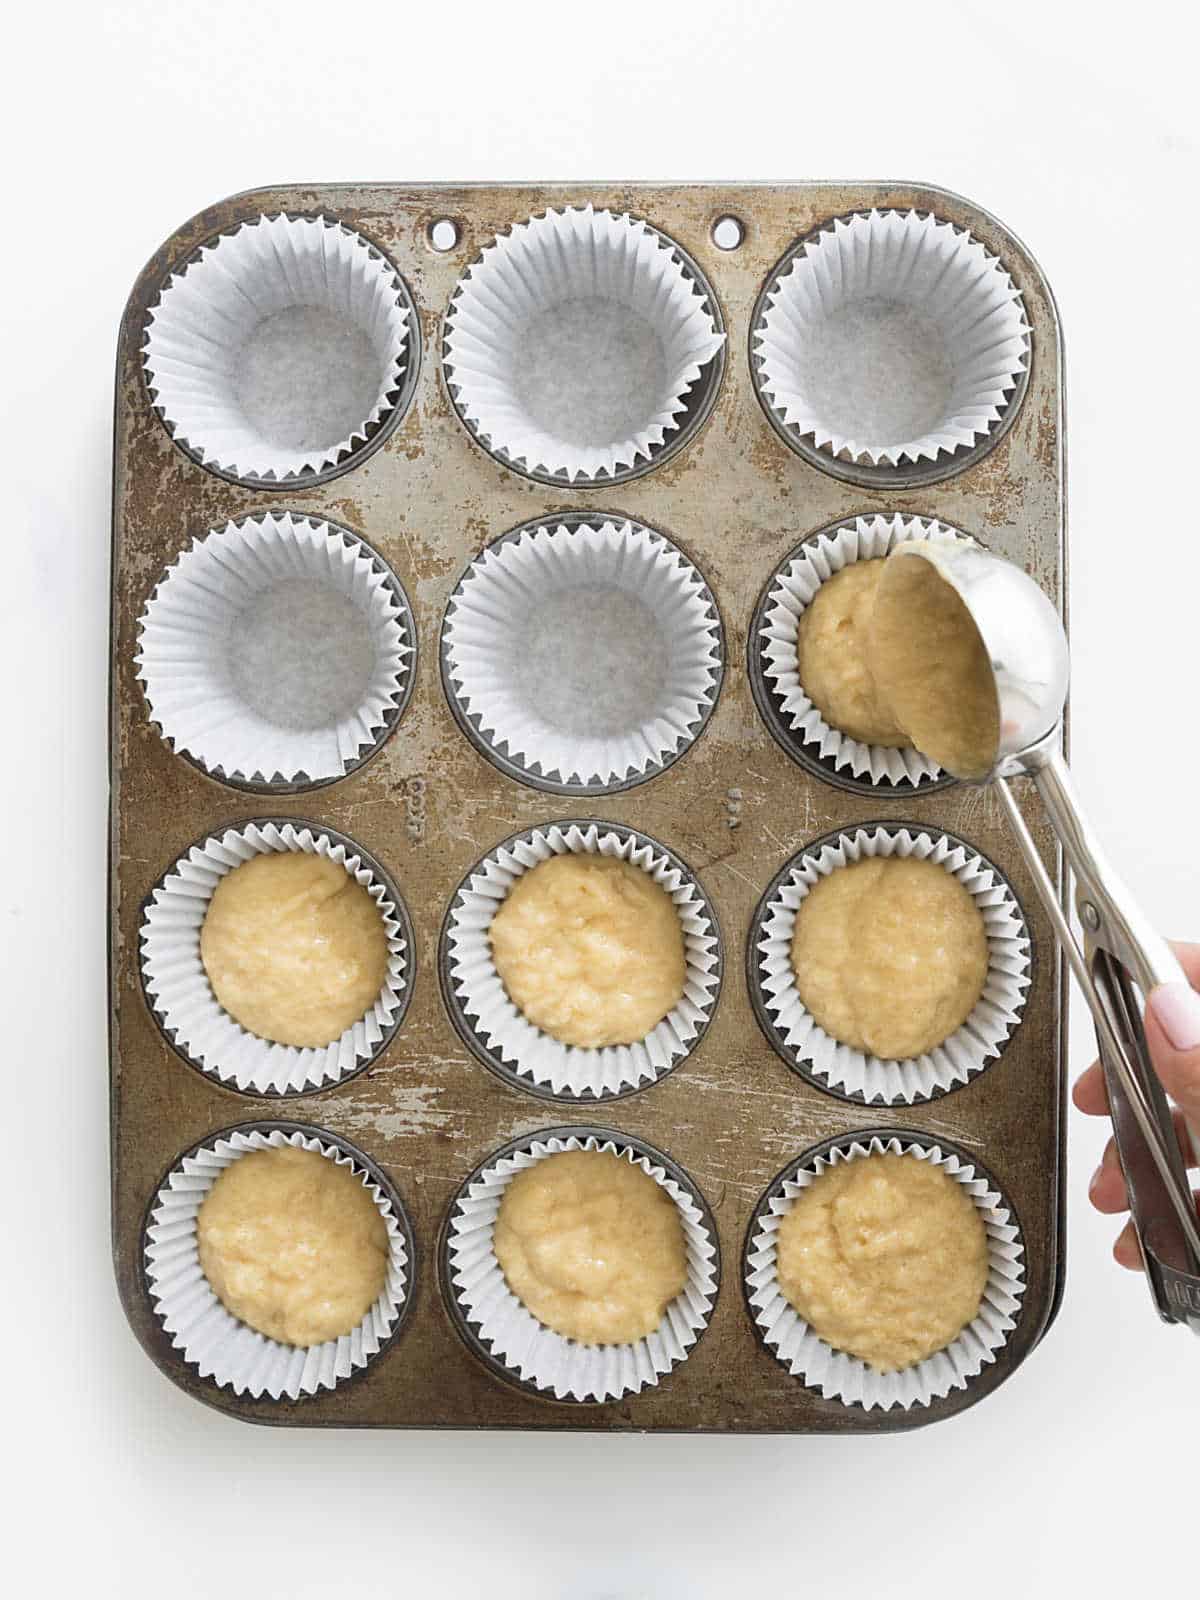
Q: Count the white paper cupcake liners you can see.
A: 12